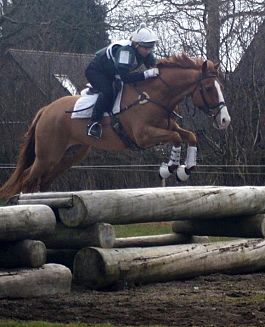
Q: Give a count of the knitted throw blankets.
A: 0